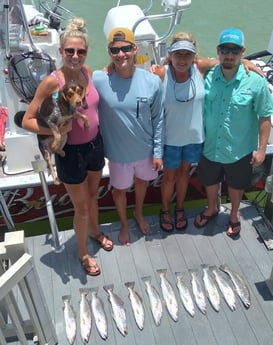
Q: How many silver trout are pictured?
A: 12